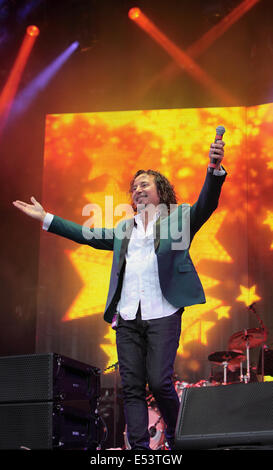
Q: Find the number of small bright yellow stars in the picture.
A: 2